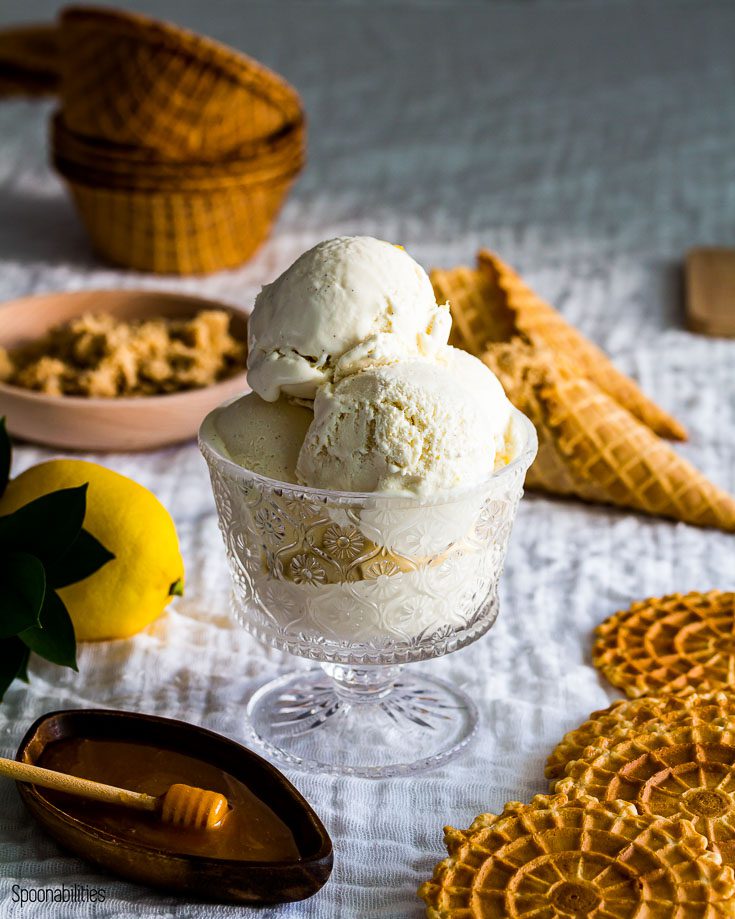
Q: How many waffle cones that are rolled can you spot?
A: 2